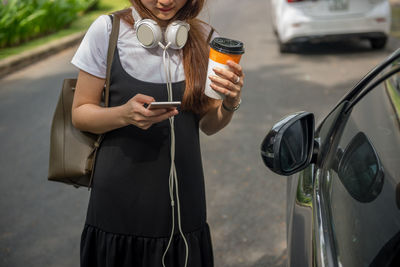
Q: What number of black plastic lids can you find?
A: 1